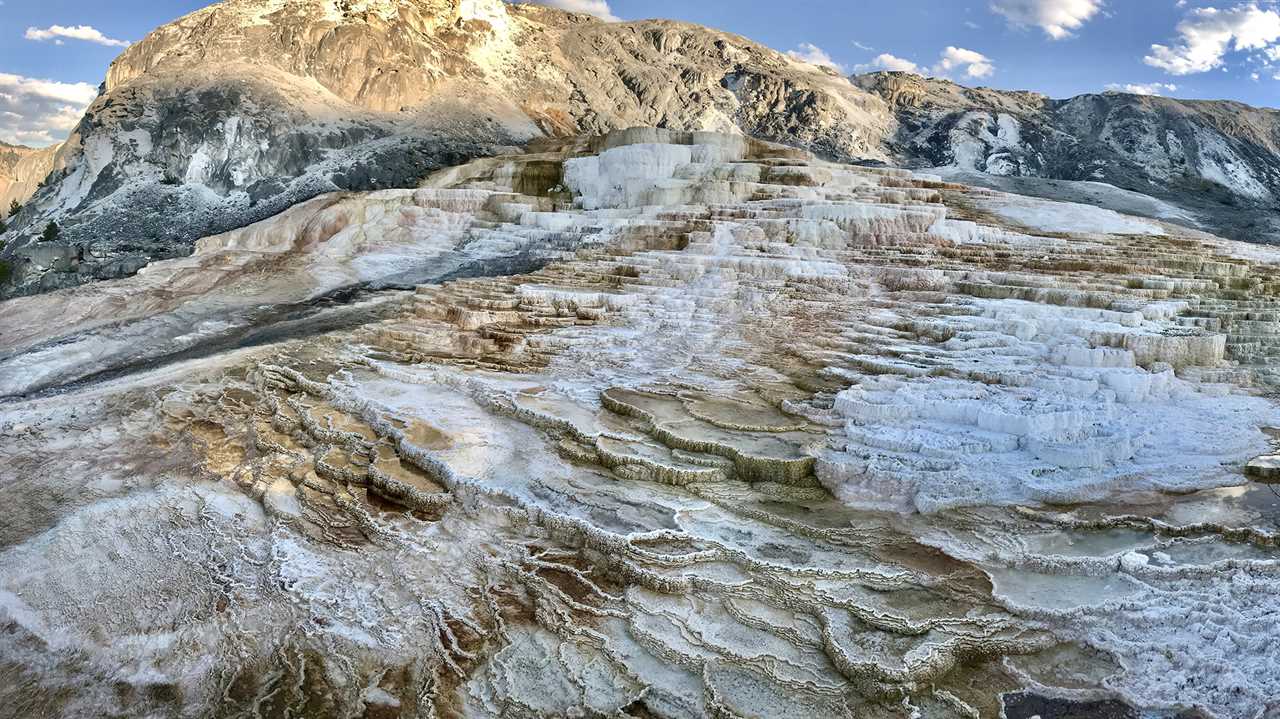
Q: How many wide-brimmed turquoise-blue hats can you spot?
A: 0